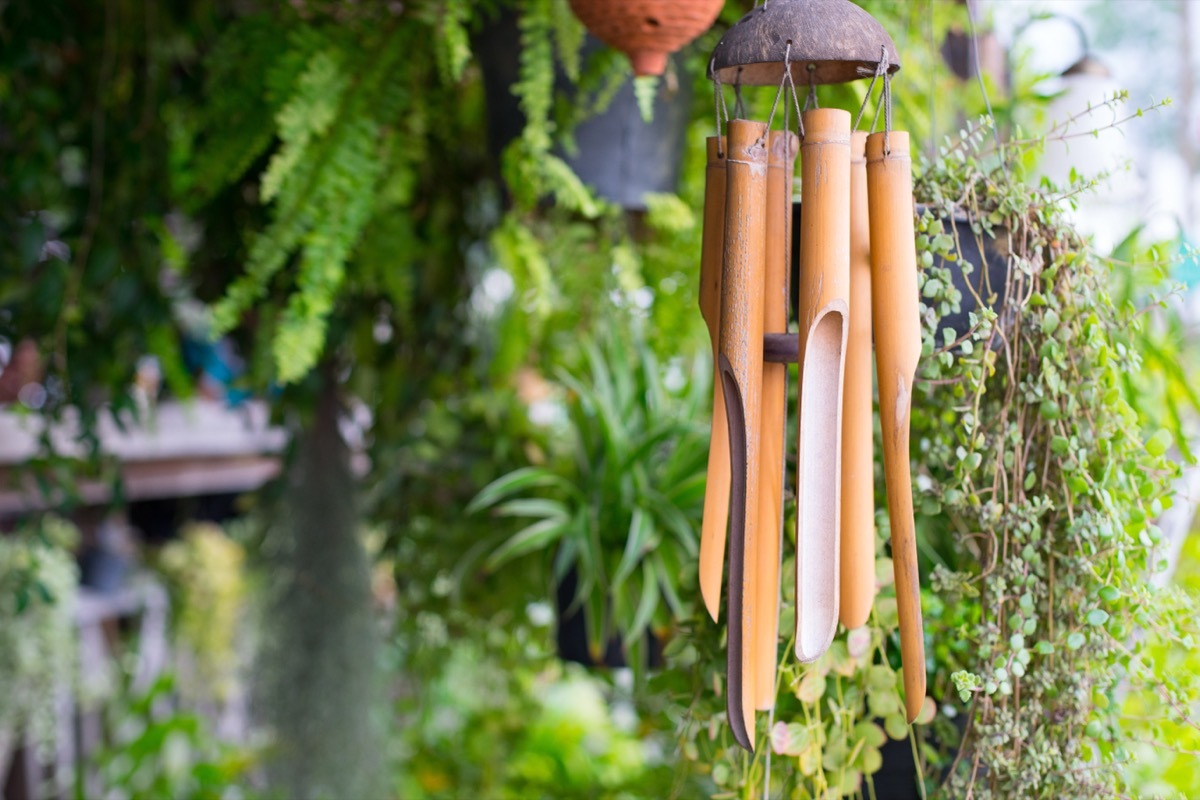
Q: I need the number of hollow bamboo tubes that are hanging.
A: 6